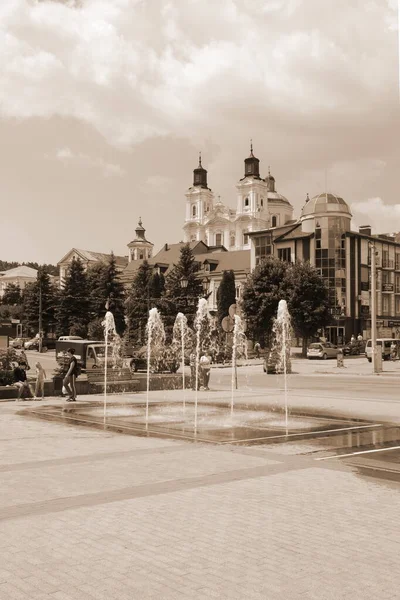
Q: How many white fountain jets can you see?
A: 6